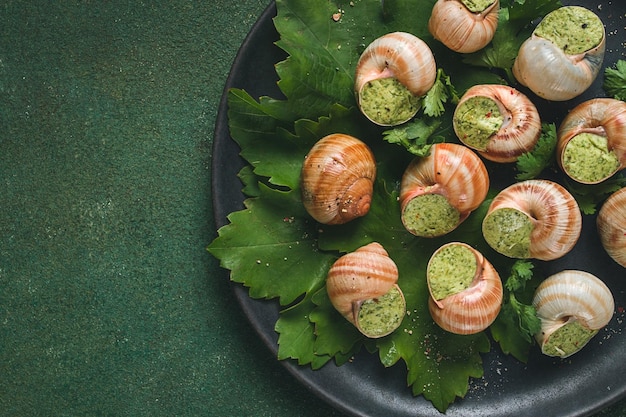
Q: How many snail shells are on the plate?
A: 12